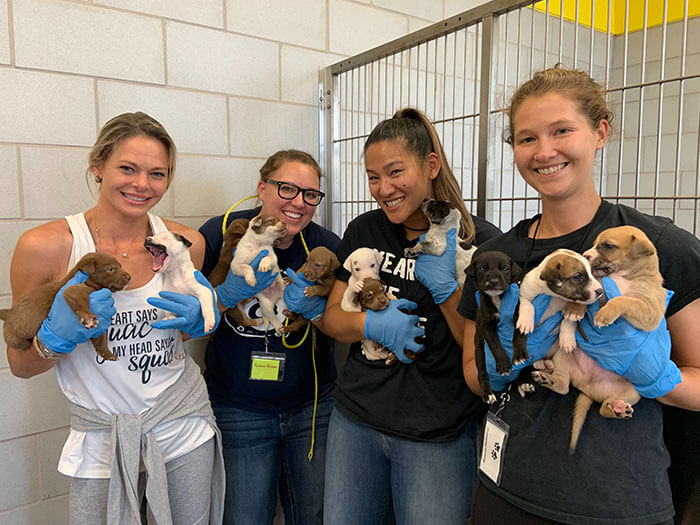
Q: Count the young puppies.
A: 11